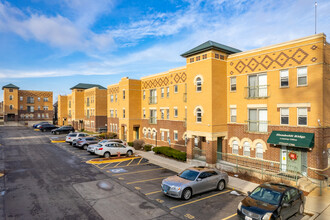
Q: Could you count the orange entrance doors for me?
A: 0